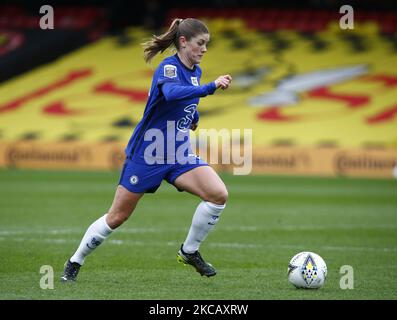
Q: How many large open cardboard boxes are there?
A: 0